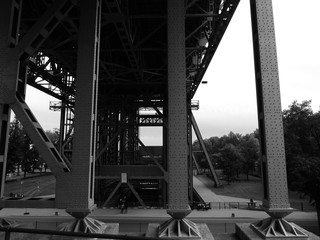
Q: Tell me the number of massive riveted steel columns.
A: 3